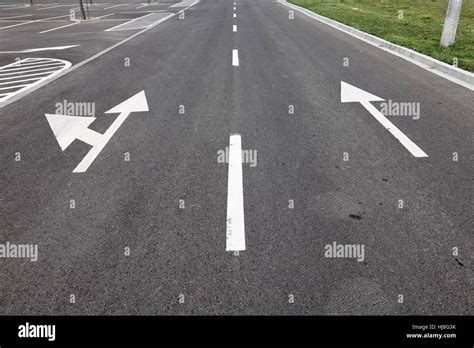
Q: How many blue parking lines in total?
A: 0